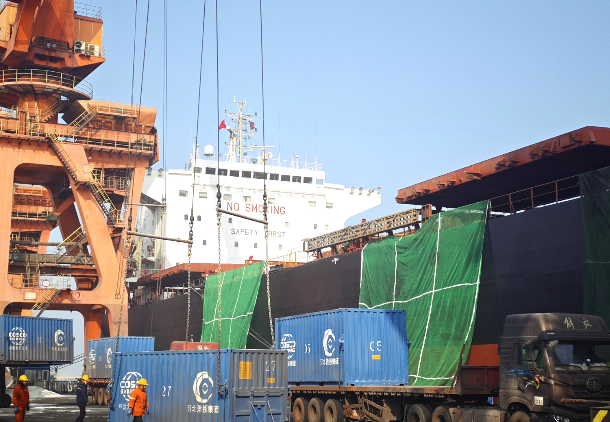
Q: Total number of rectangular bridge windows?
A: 11